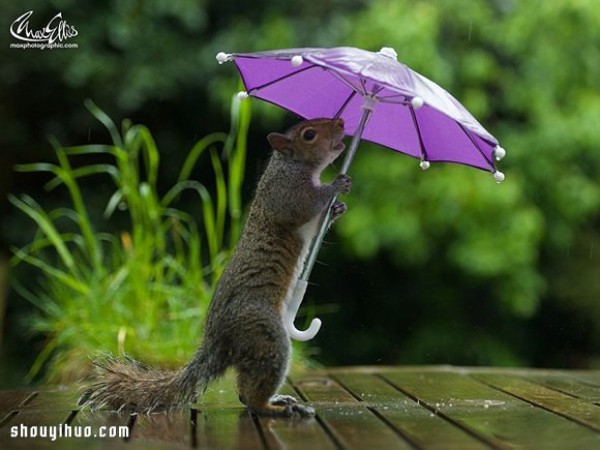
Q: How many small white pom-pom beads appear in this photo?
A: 7